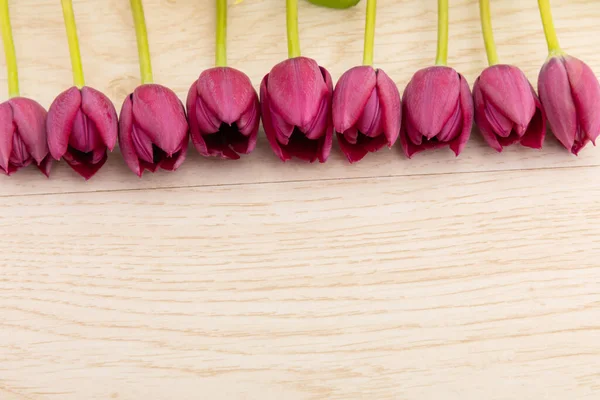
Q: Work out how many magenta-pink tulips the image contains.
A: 9